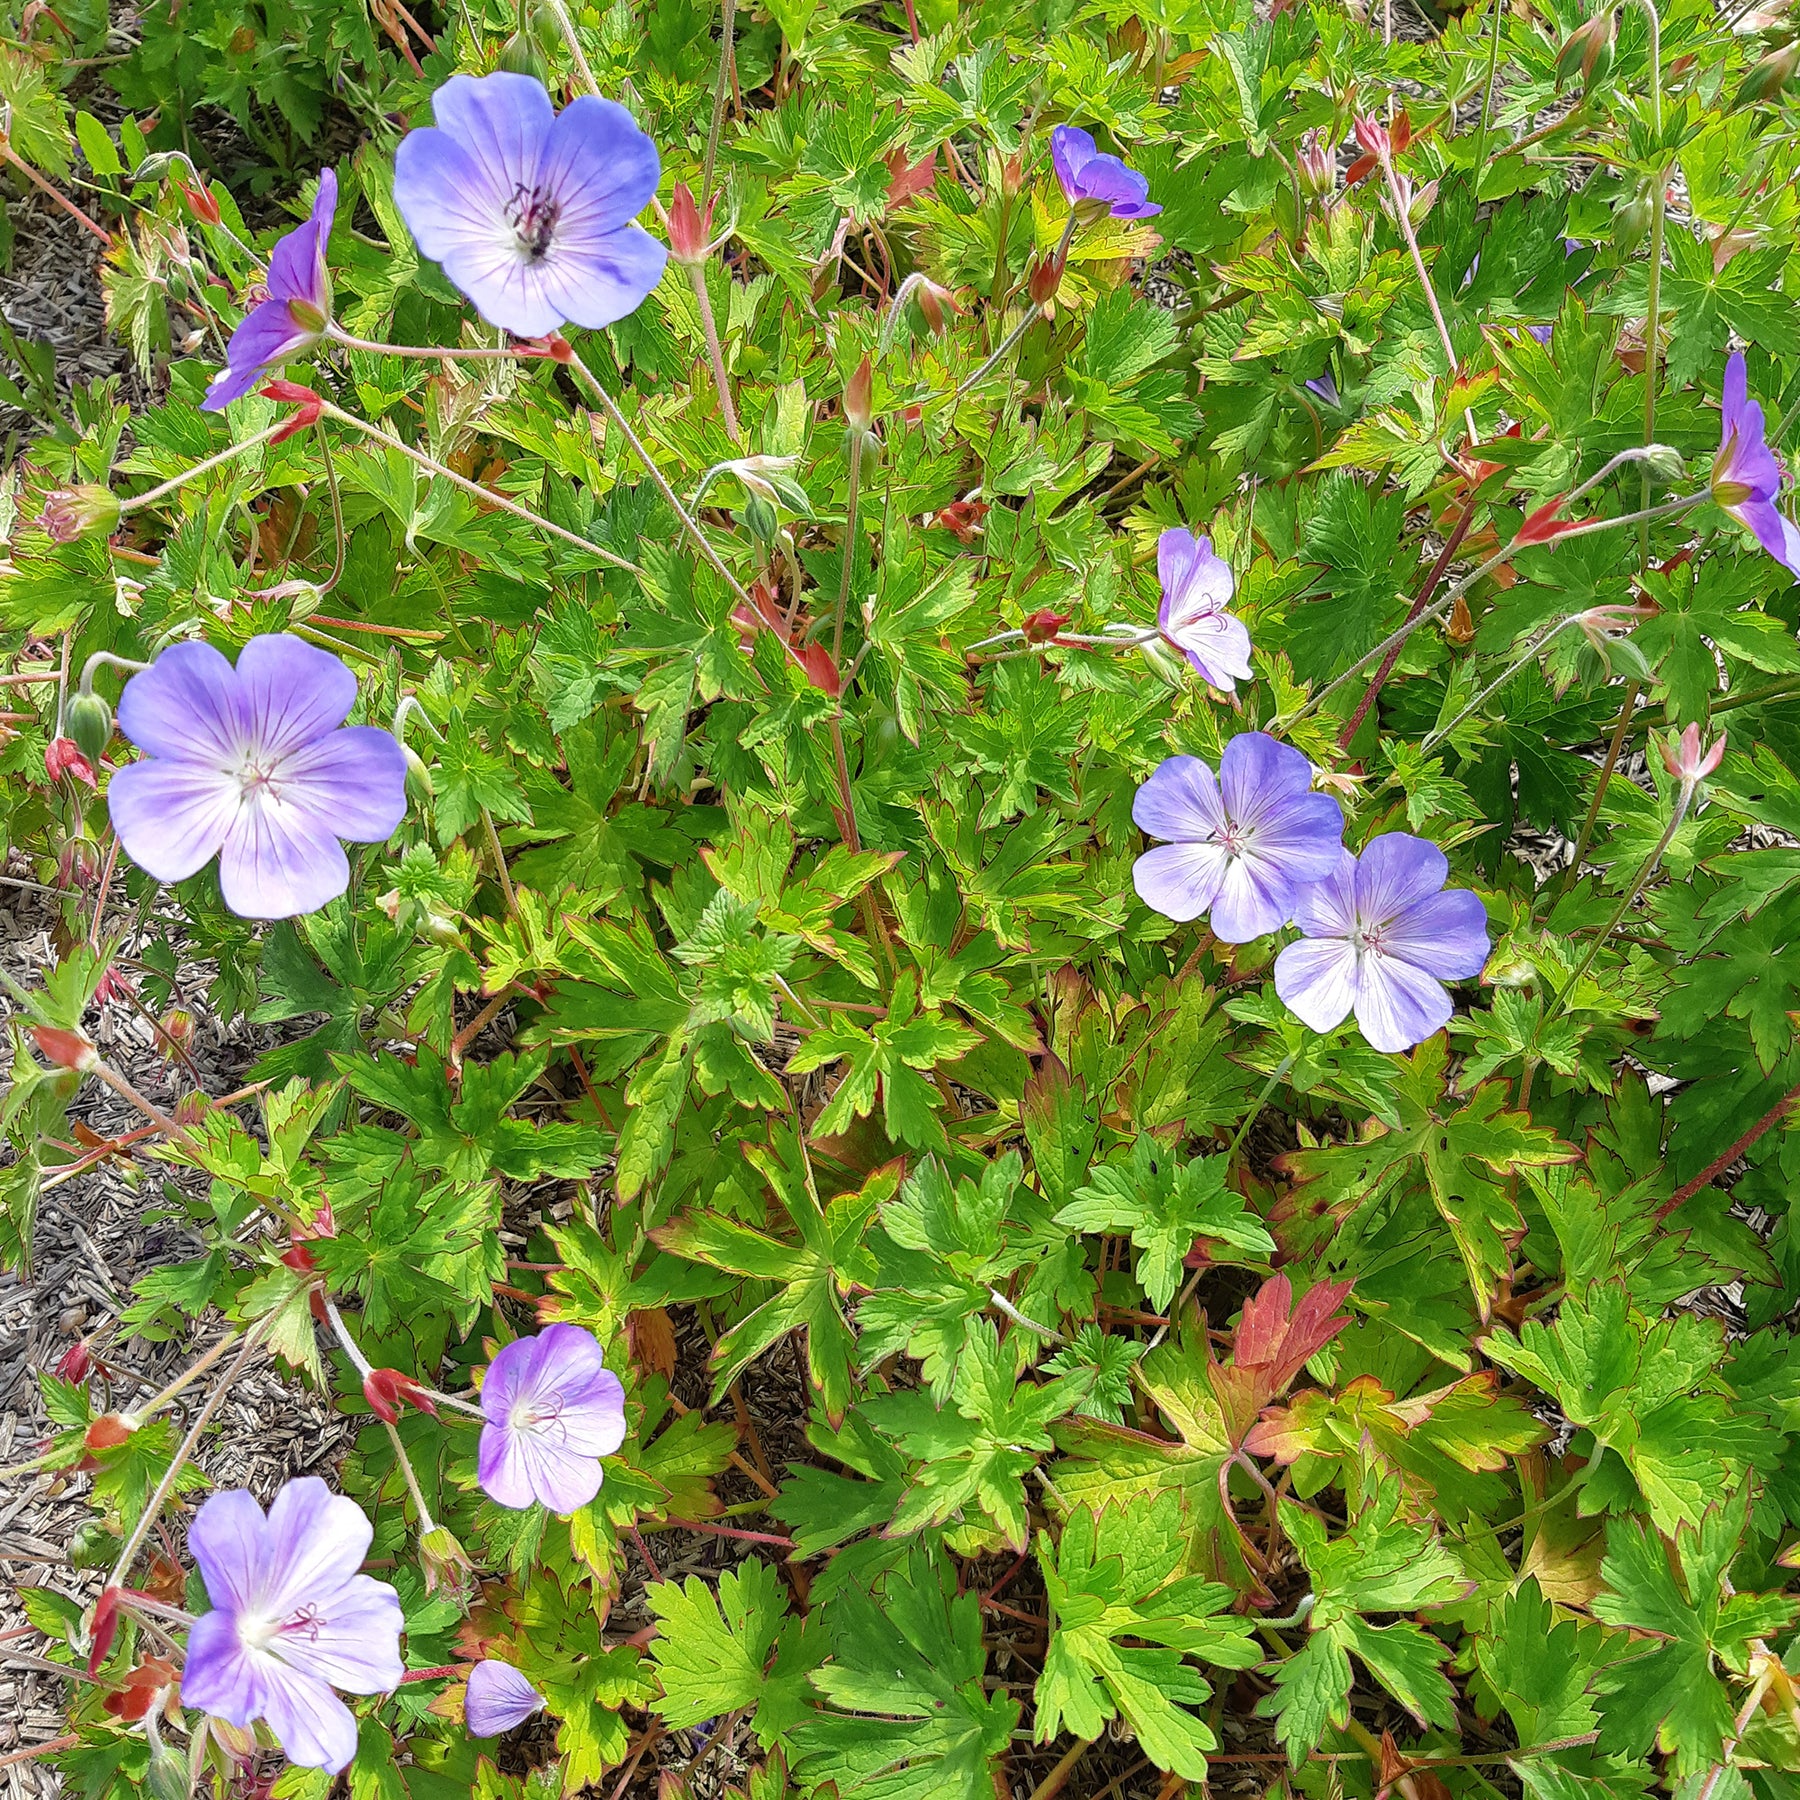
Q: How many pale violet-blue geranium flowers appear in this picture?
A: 10